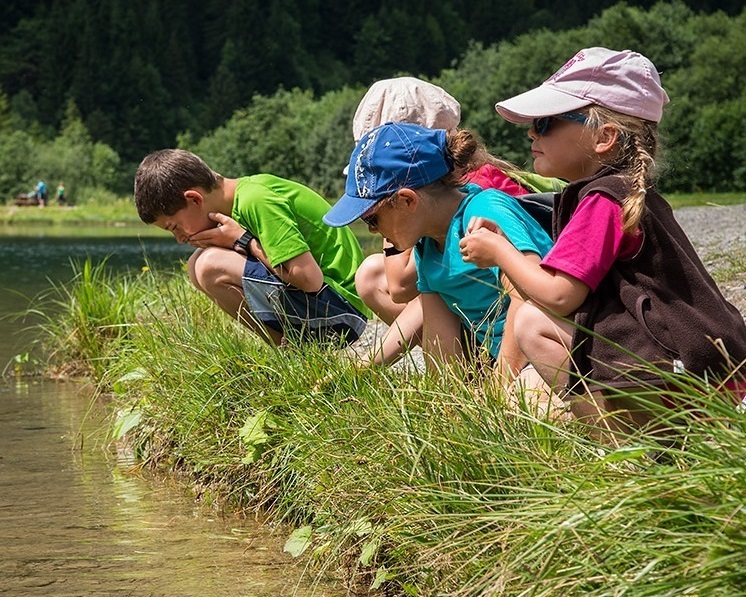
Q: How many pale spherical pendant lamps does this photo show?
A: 0